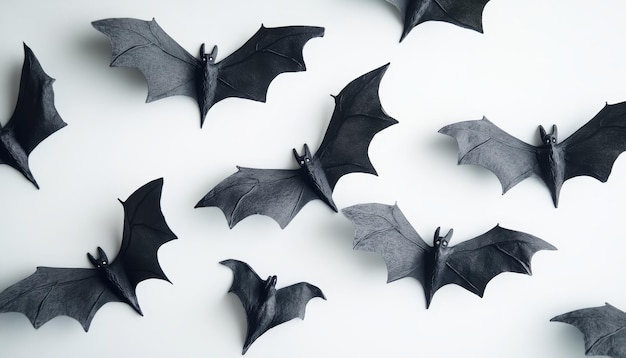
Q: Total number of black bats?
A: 9